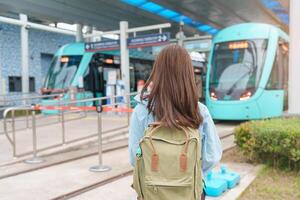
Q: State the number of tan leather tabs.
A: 2